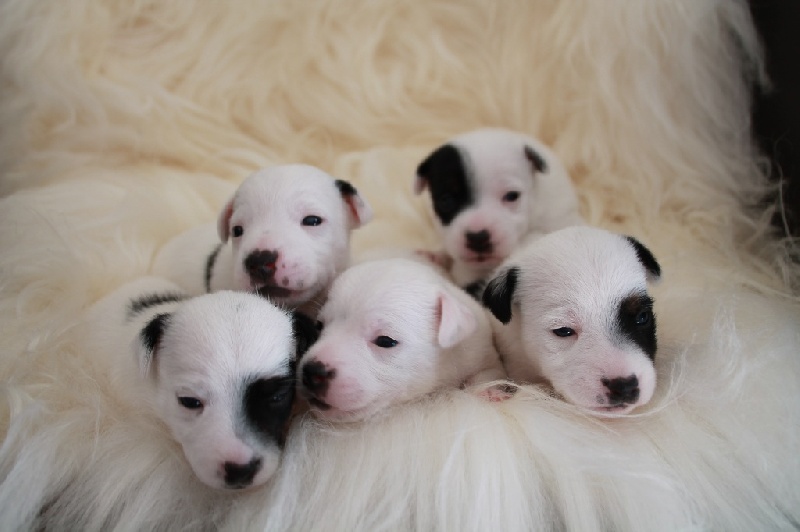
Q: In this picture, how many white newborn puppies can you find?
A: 5